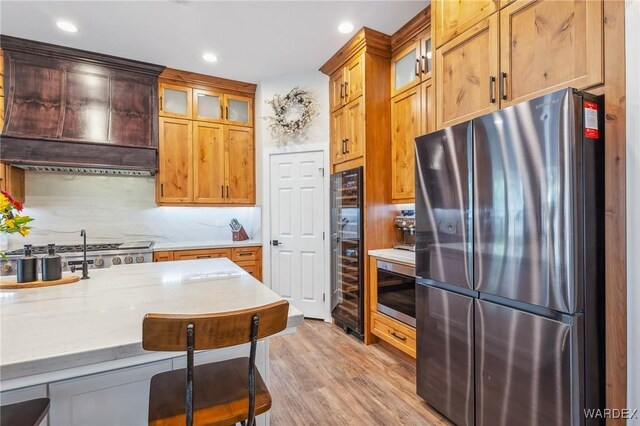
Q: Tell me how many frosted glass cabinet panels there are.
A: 5